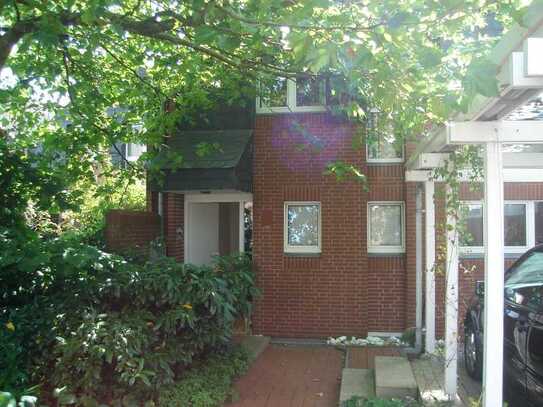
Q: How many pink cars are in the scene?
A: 0